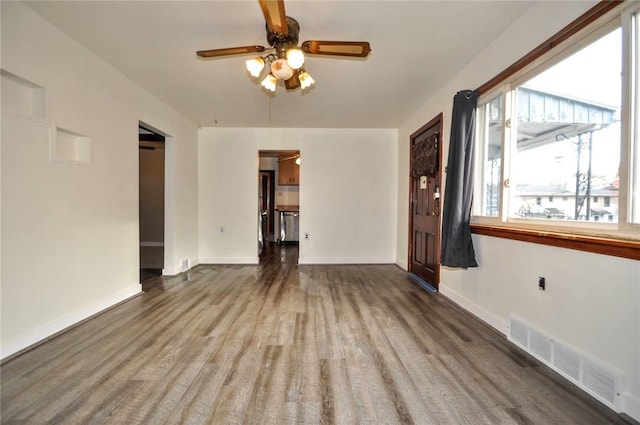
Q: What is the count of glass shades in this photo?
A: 5